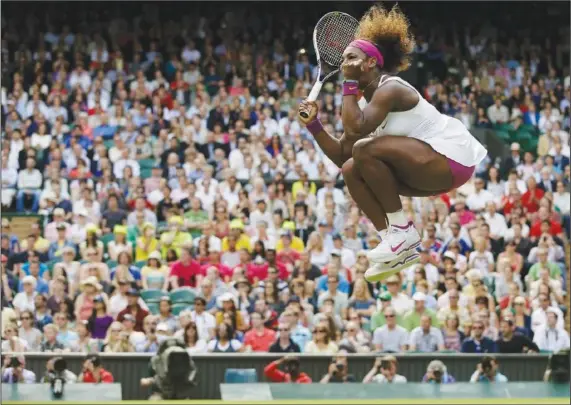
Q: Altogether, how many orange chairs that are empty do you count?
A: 0